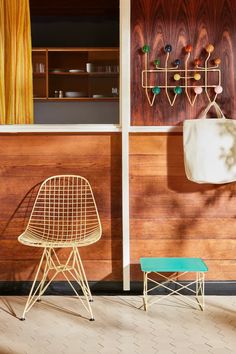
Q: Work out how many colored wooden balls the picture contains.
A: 14